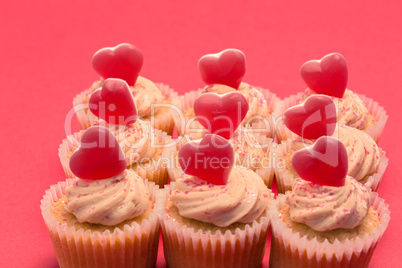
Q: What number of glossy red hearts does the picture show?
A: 9